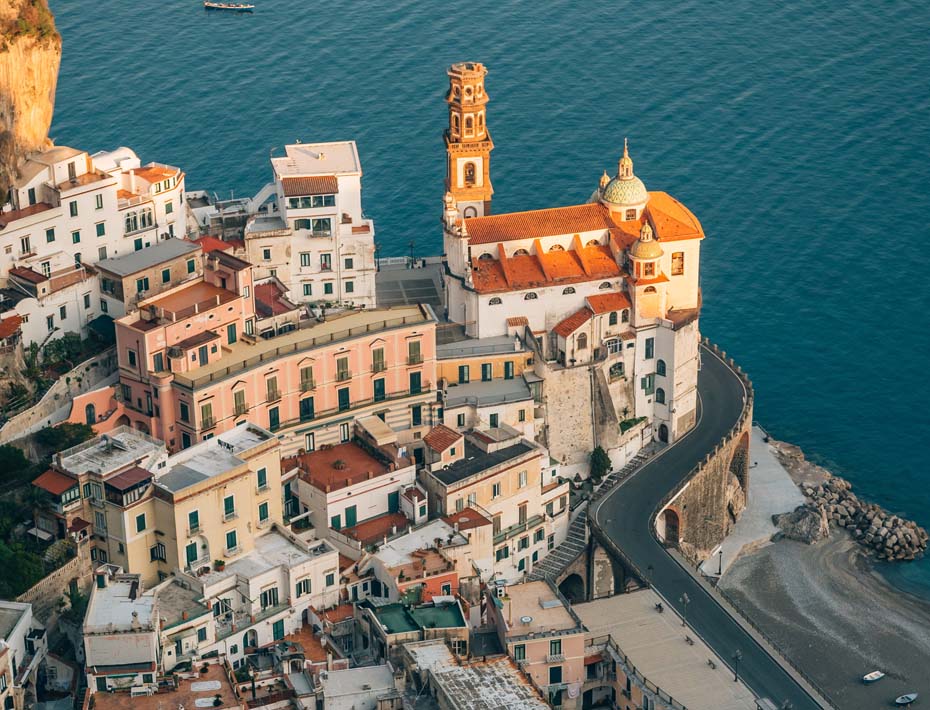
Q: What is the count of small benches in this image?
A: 3